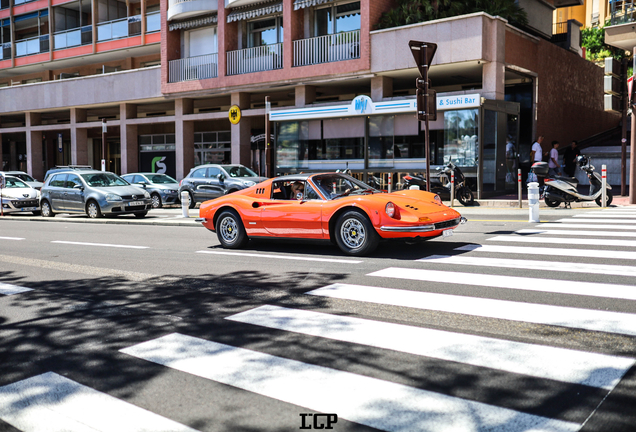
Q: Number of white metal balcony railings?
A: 3